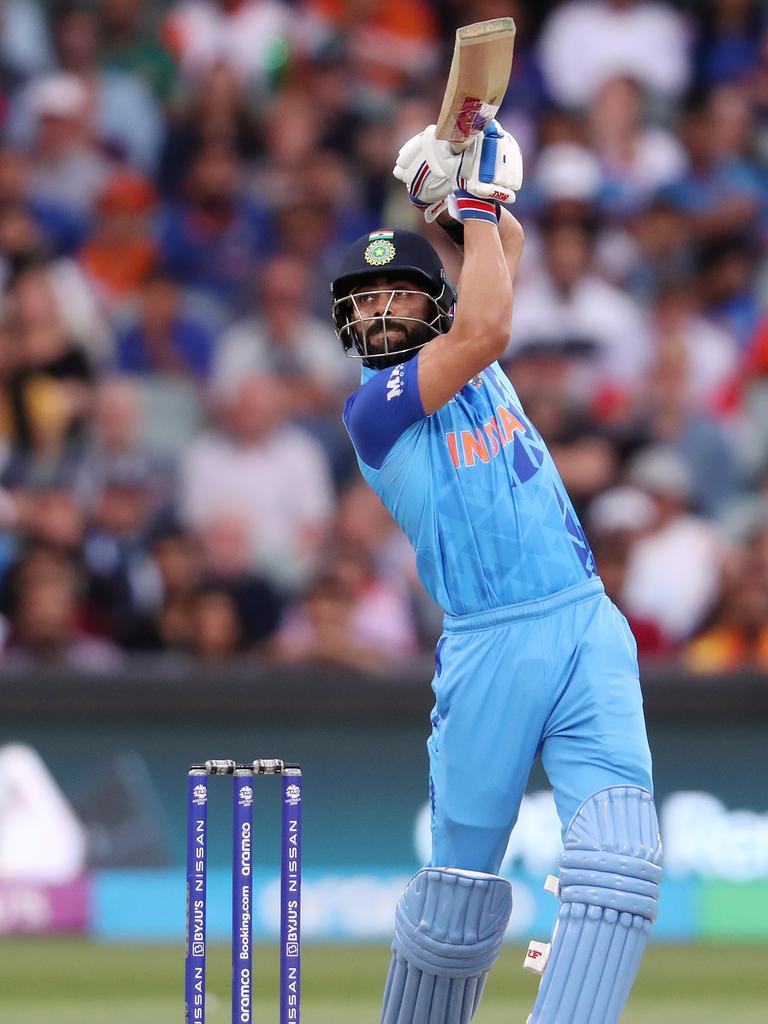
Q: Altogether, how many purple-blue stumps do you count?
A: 3